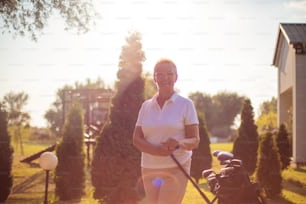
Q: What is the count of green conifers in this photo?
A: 7